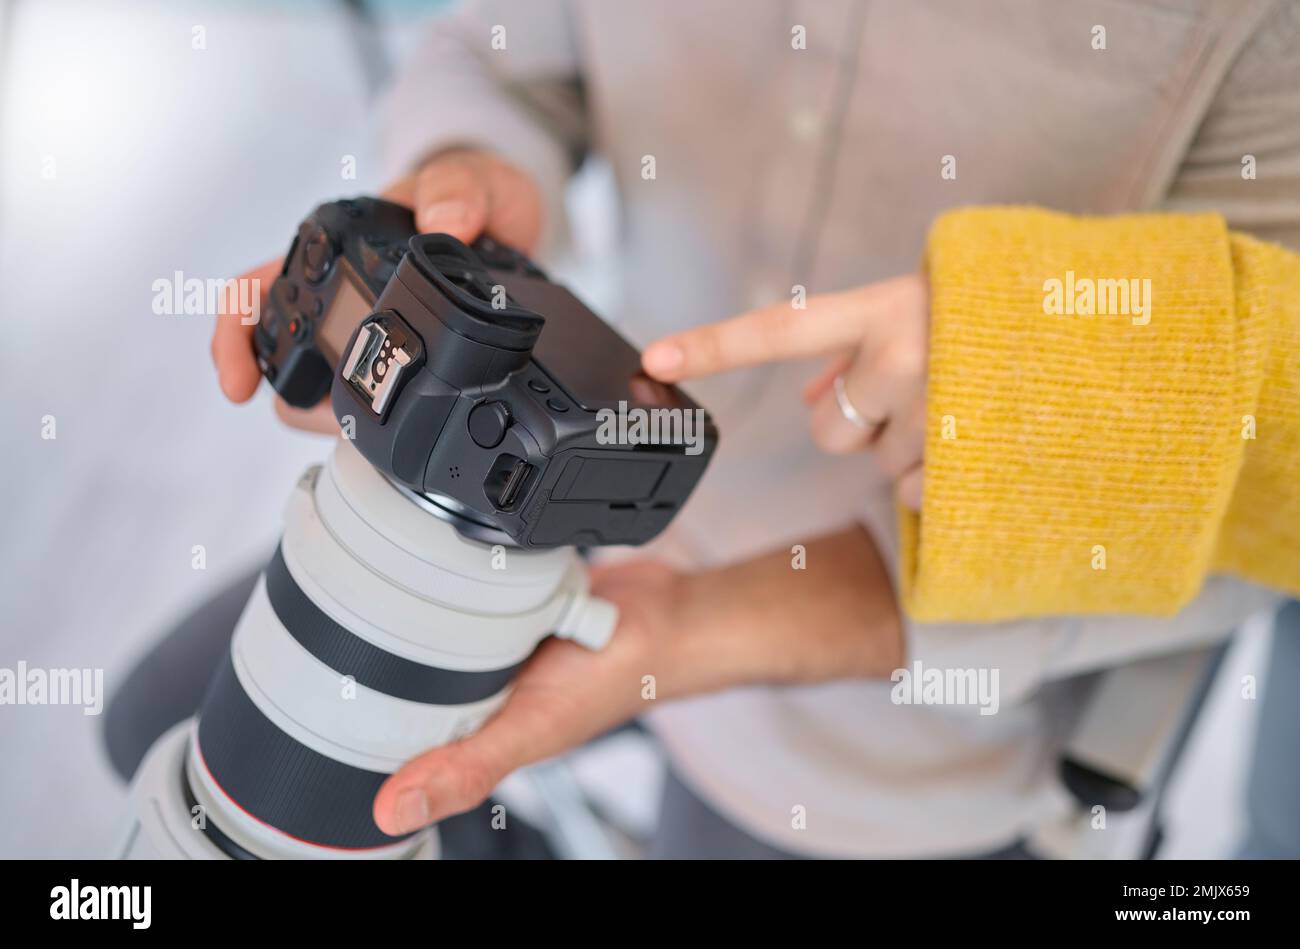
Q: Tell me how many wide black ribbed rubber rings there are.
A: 2